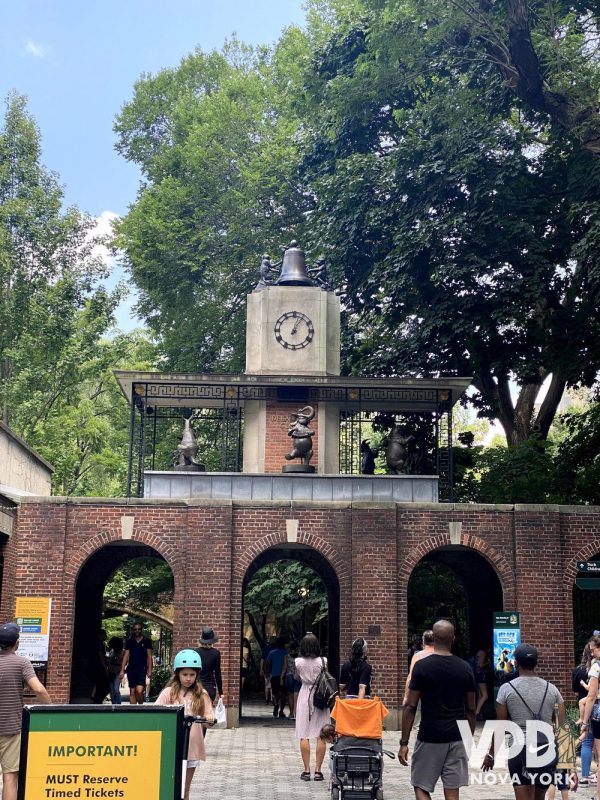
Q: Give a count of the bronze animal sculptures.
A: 6